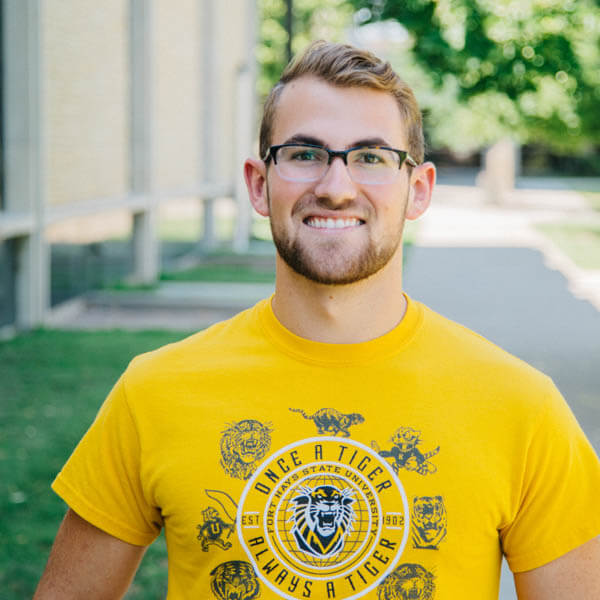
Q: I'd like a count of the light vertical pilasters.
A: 4